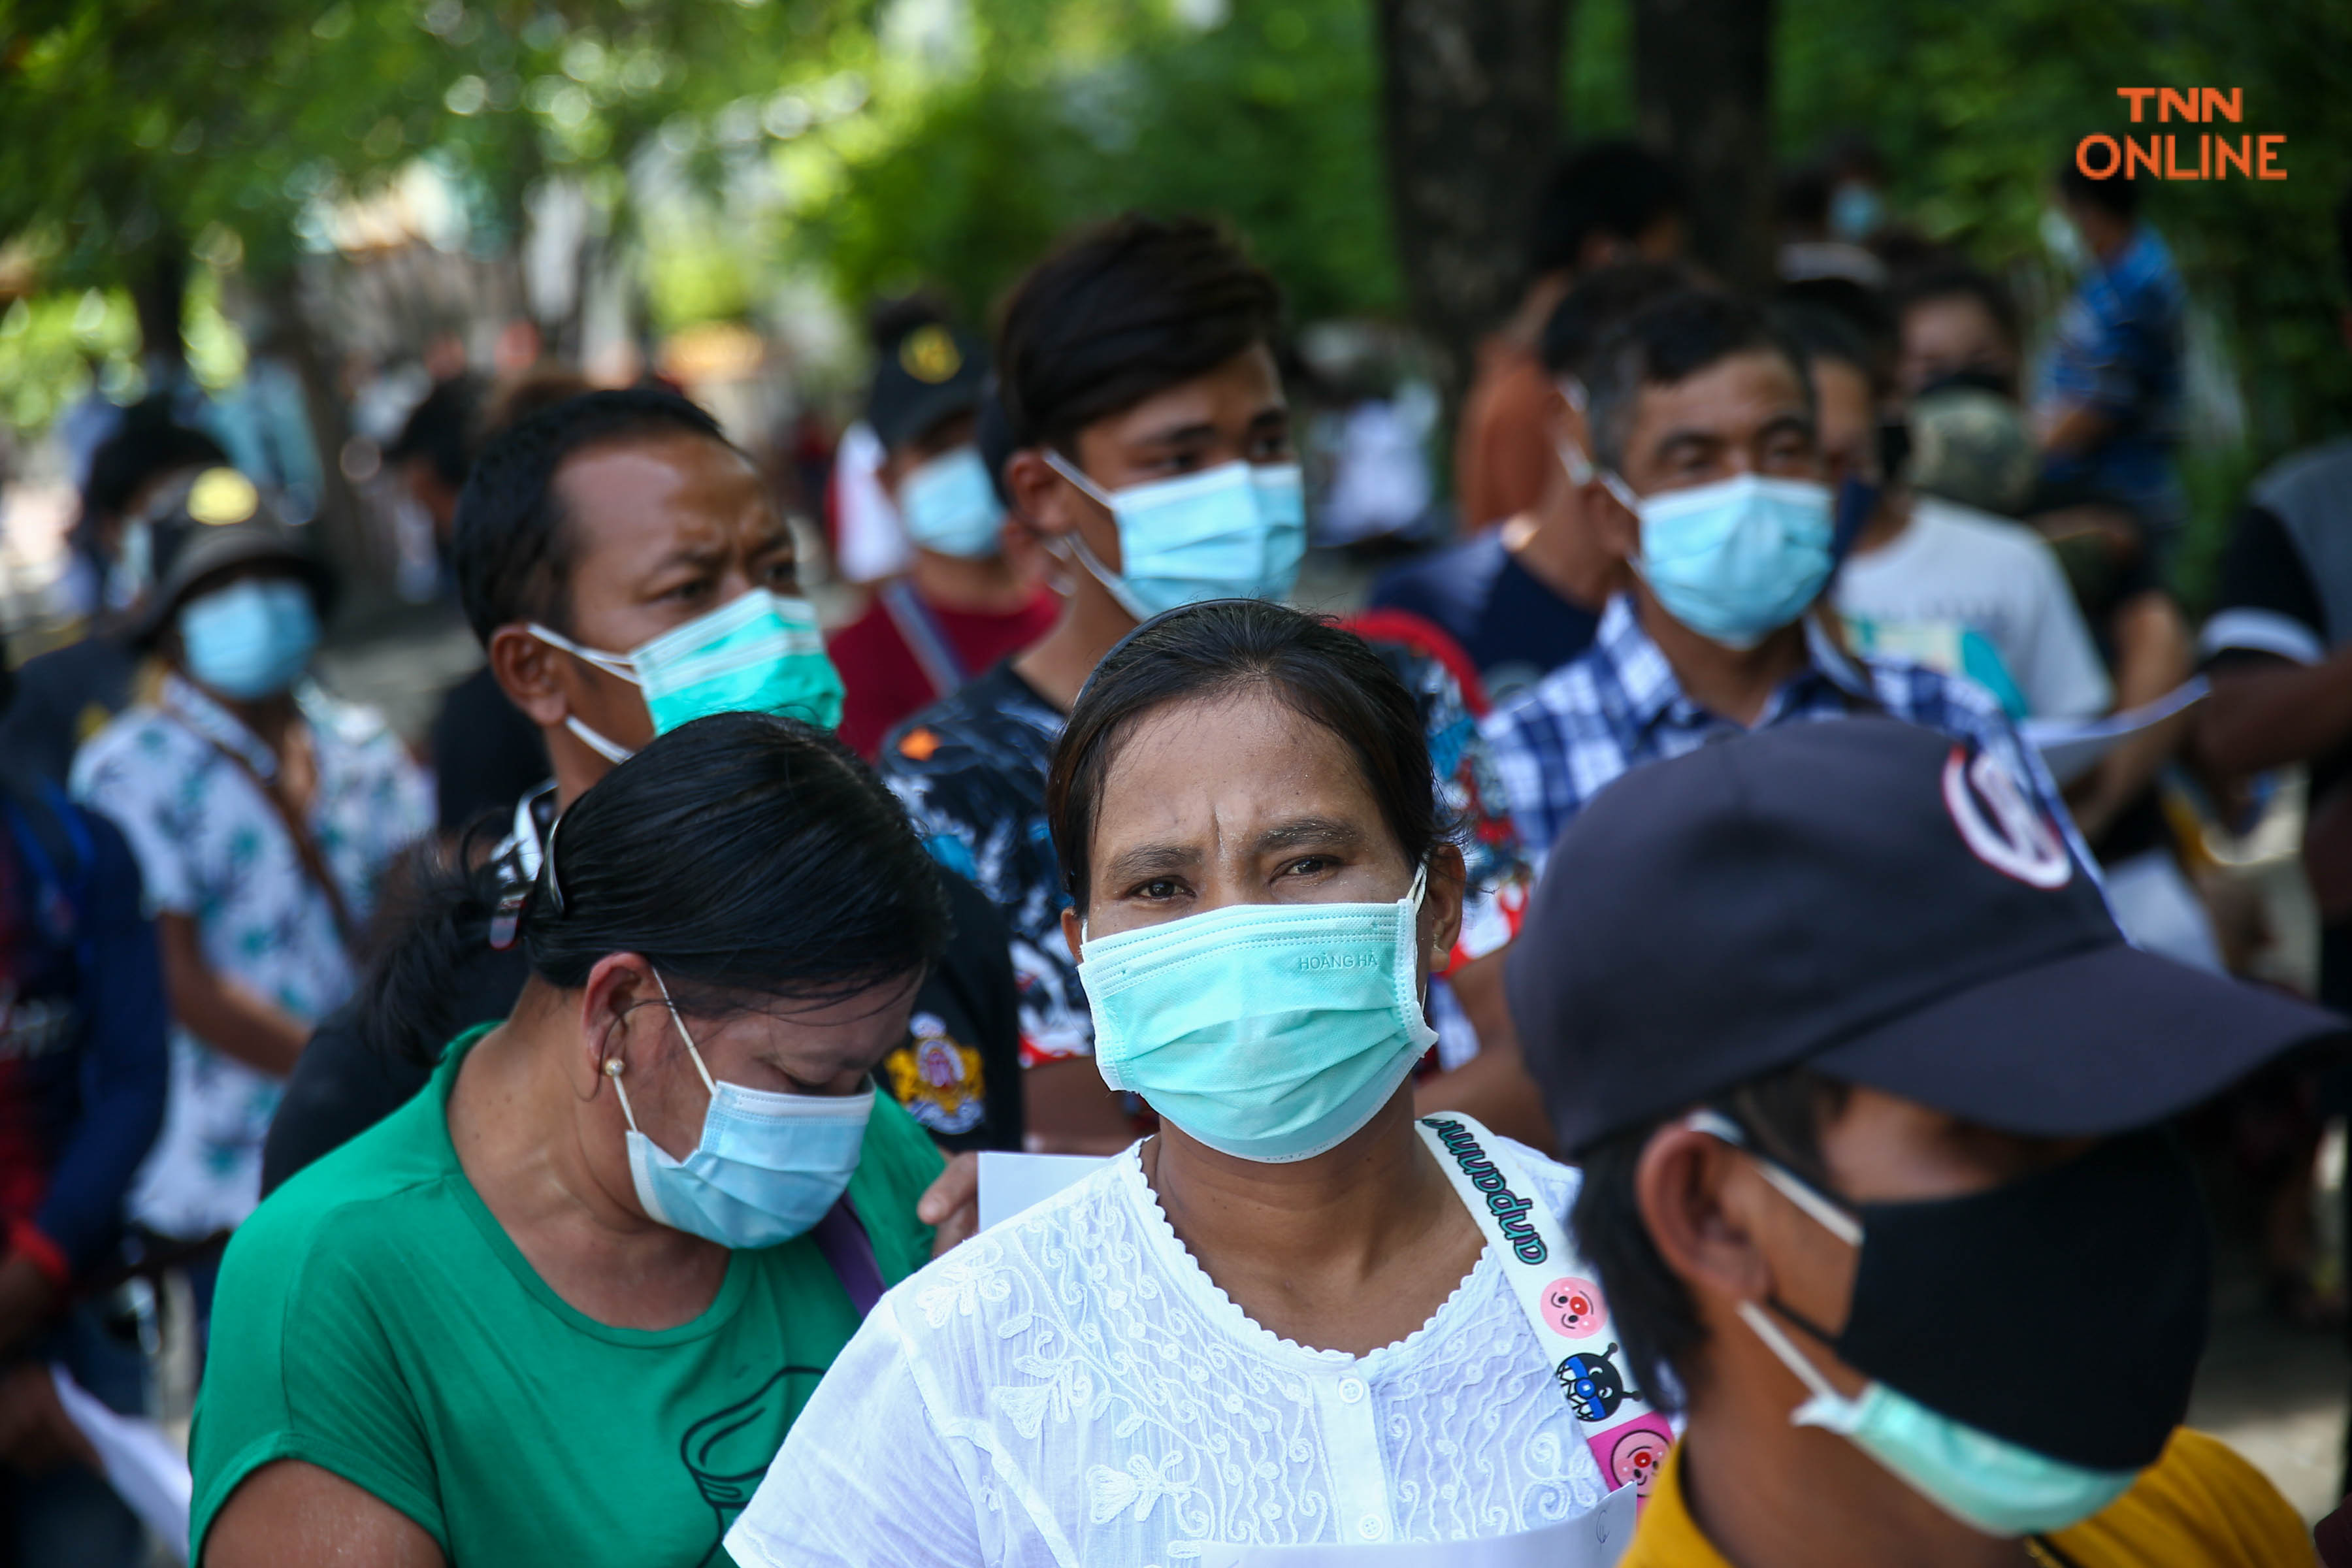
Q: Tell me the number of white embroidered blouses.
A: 1